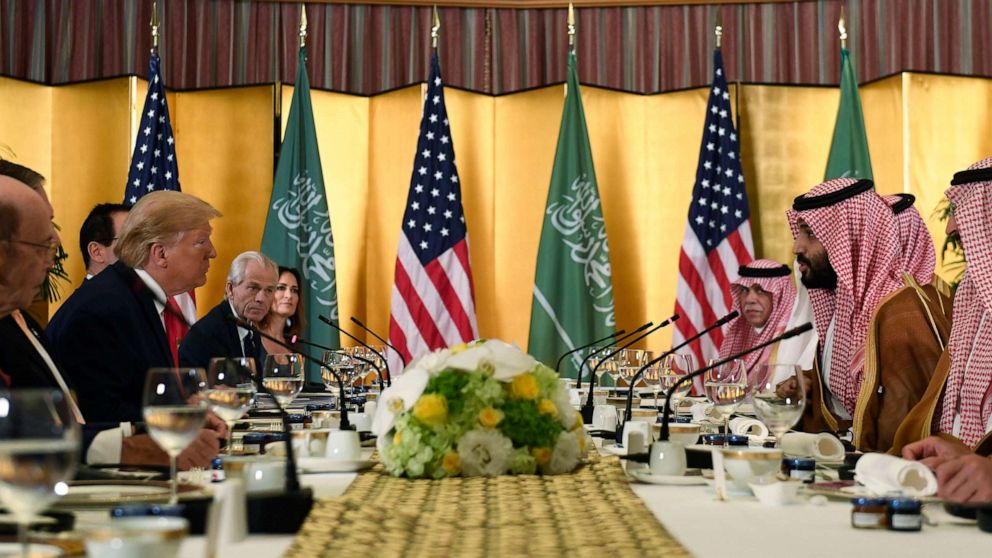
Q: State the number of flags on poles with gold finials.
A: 6